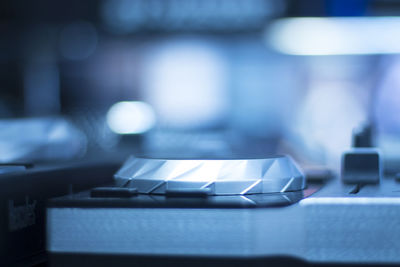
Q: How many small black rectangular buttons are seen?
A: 2